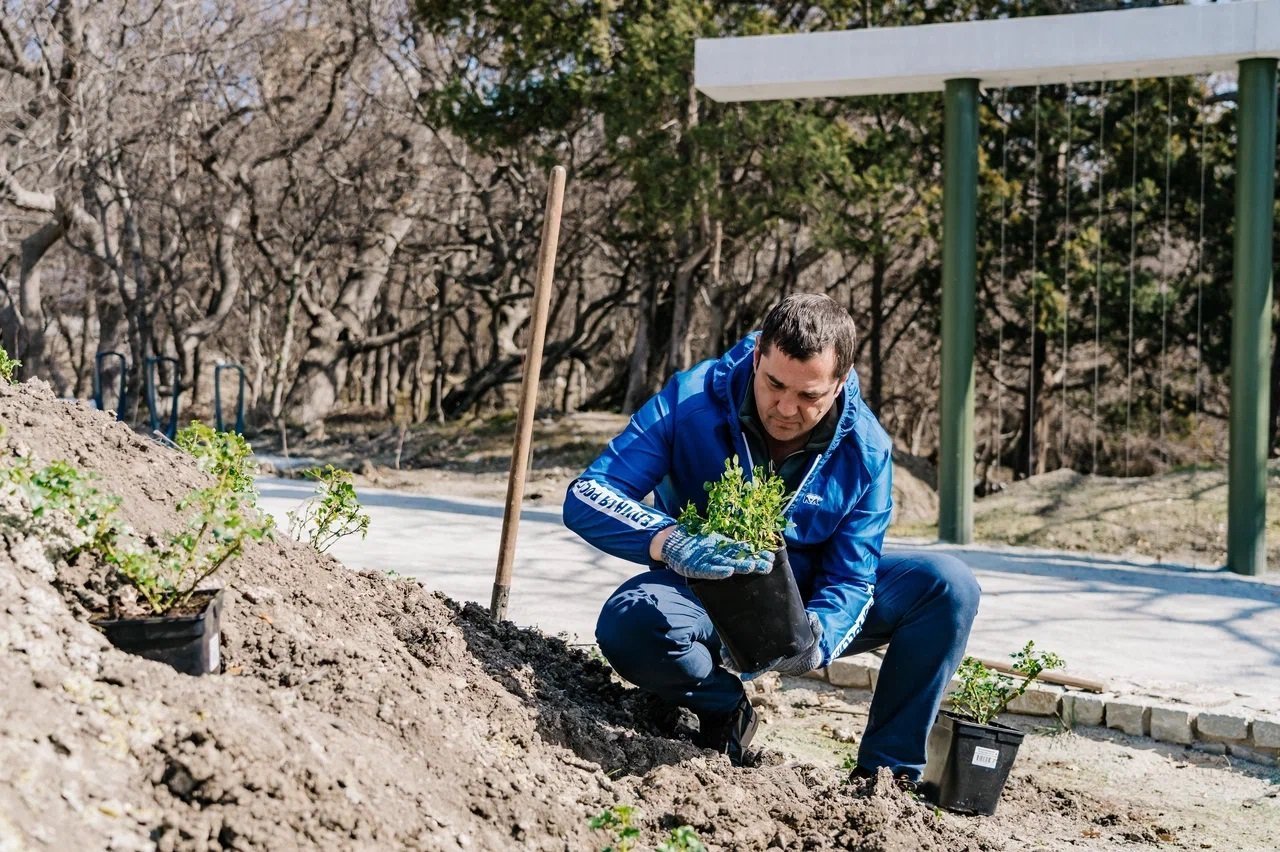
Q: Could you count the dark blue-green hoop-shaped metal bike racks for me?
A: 3